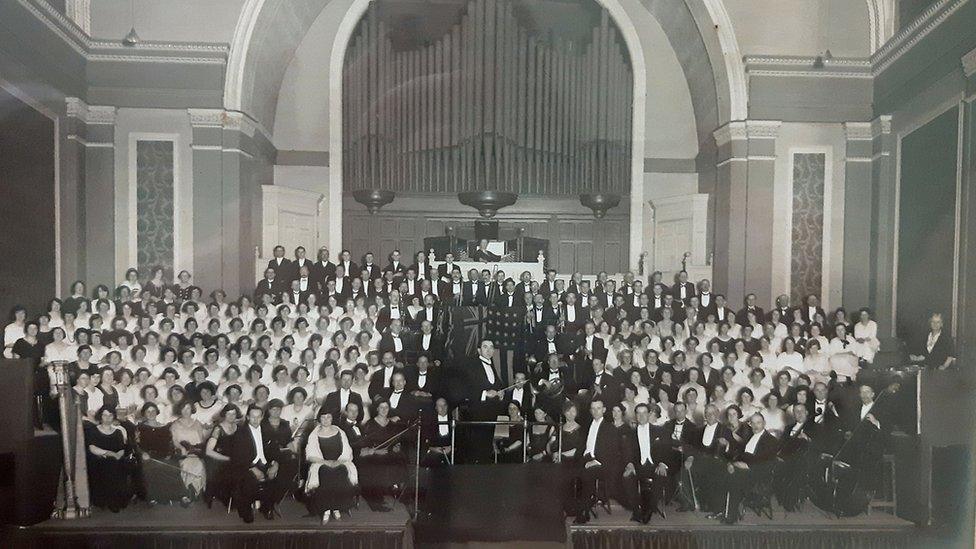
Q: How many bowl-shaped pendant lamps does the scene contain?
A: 3